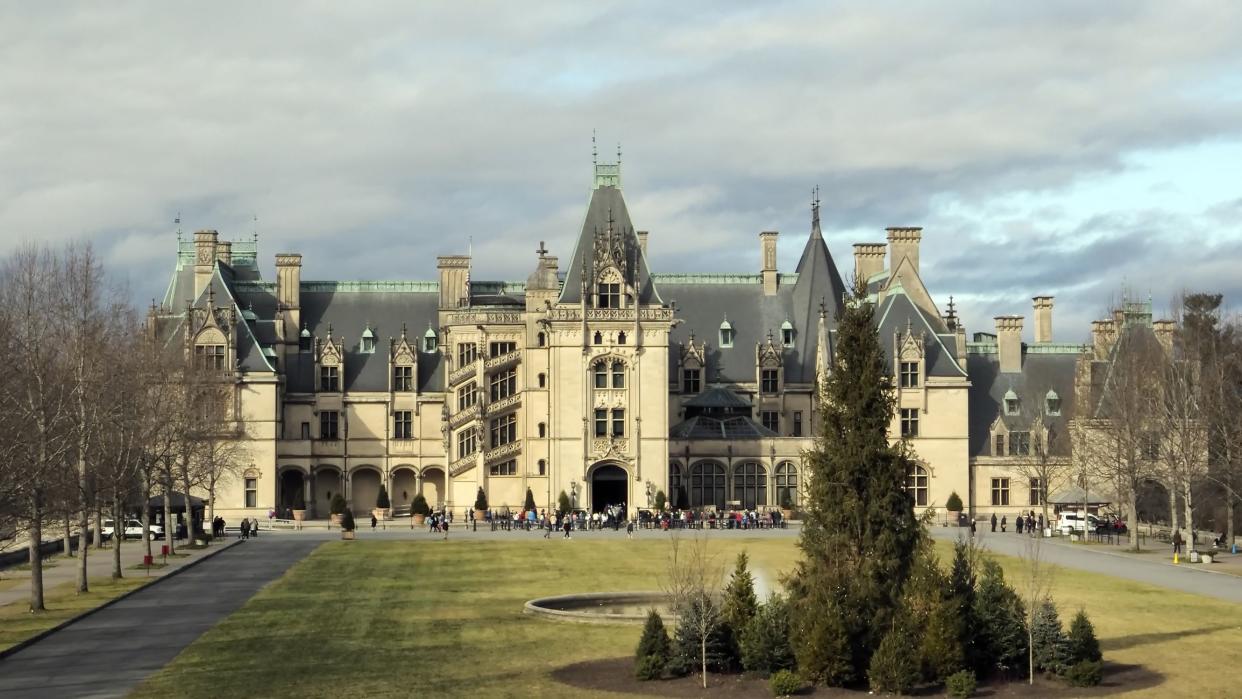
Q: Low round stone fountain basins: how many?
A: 1